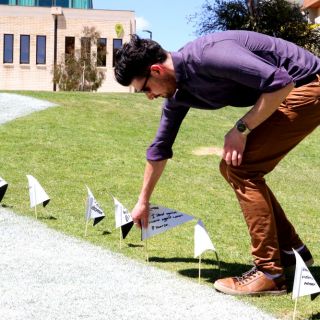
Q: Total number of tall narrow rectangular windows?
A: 7